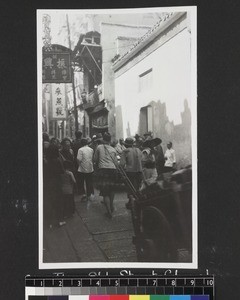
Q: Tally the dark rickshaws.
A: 1